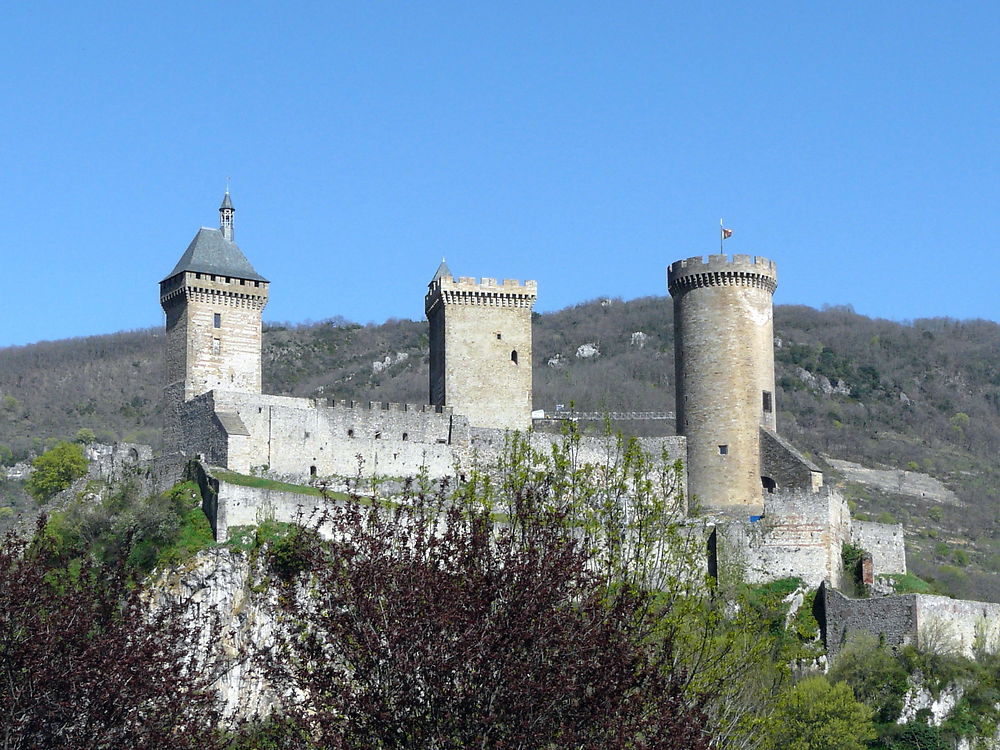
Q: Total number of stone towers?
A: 3